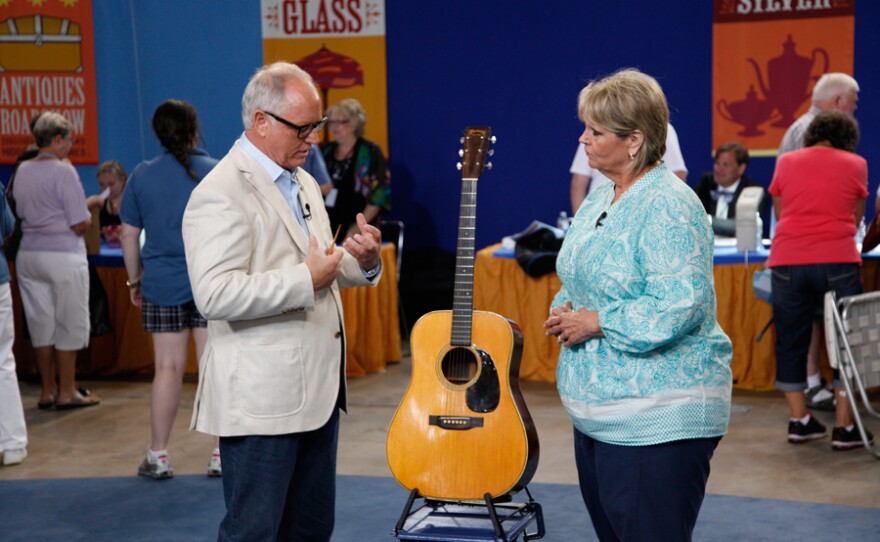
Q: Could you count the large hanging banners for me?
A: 3